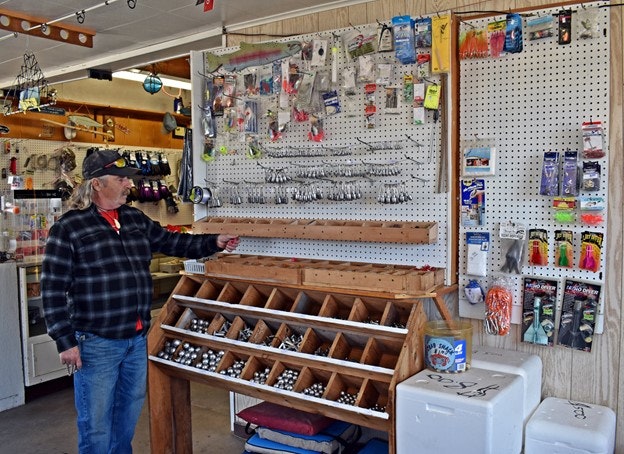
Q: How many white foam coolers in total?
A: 3